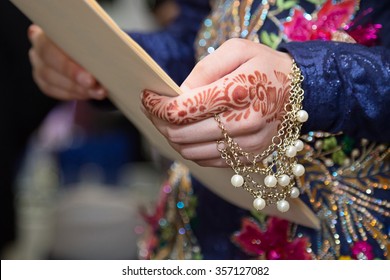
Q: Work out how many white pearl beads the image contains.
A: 10